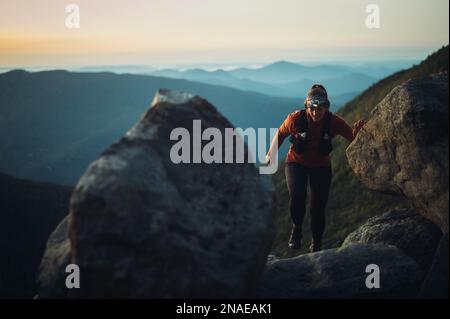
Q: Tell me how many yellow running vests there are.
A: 0